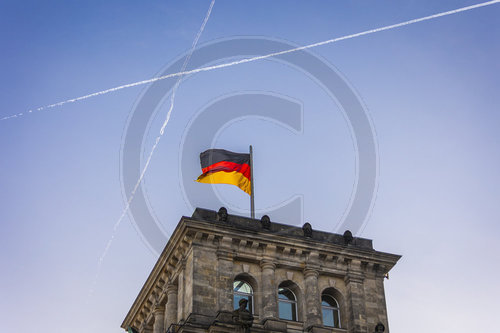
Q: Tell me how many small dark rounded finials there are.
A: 4